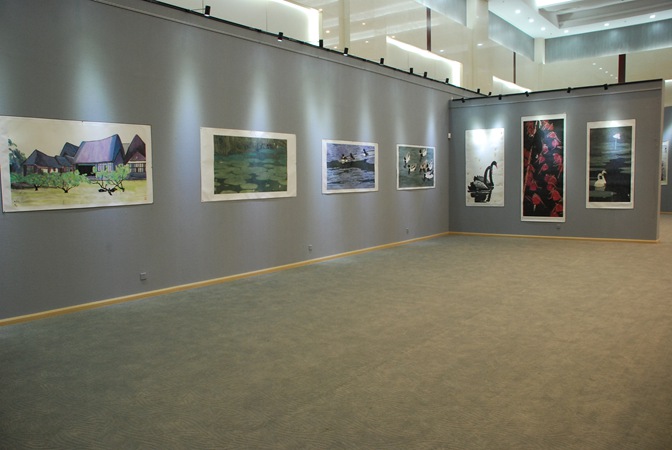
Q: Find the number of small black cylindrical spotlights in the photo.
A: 15